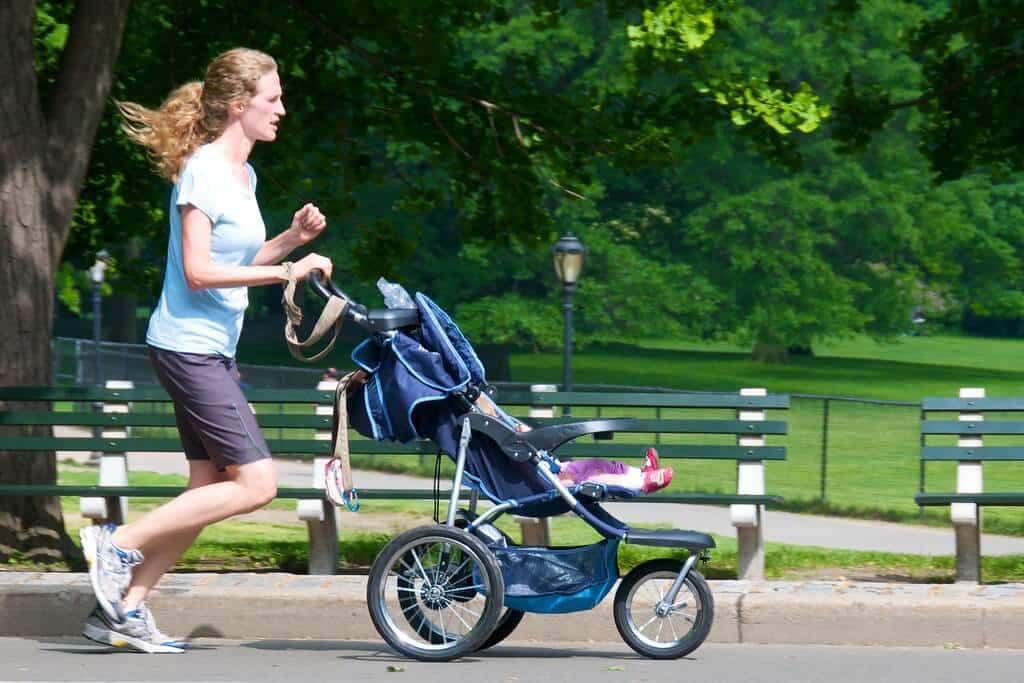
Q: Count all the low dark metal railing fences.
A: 1